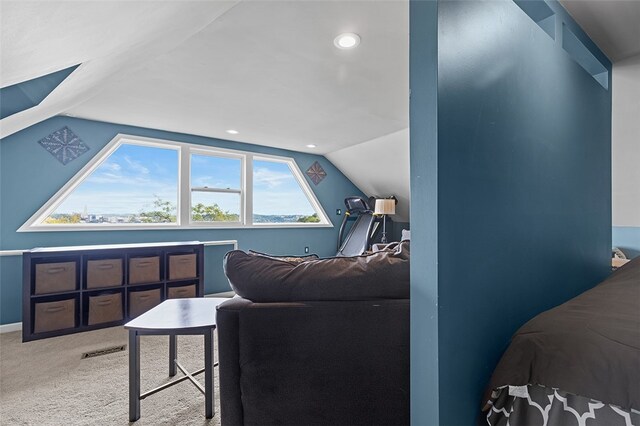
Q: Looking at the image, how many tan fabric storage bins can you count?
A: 8